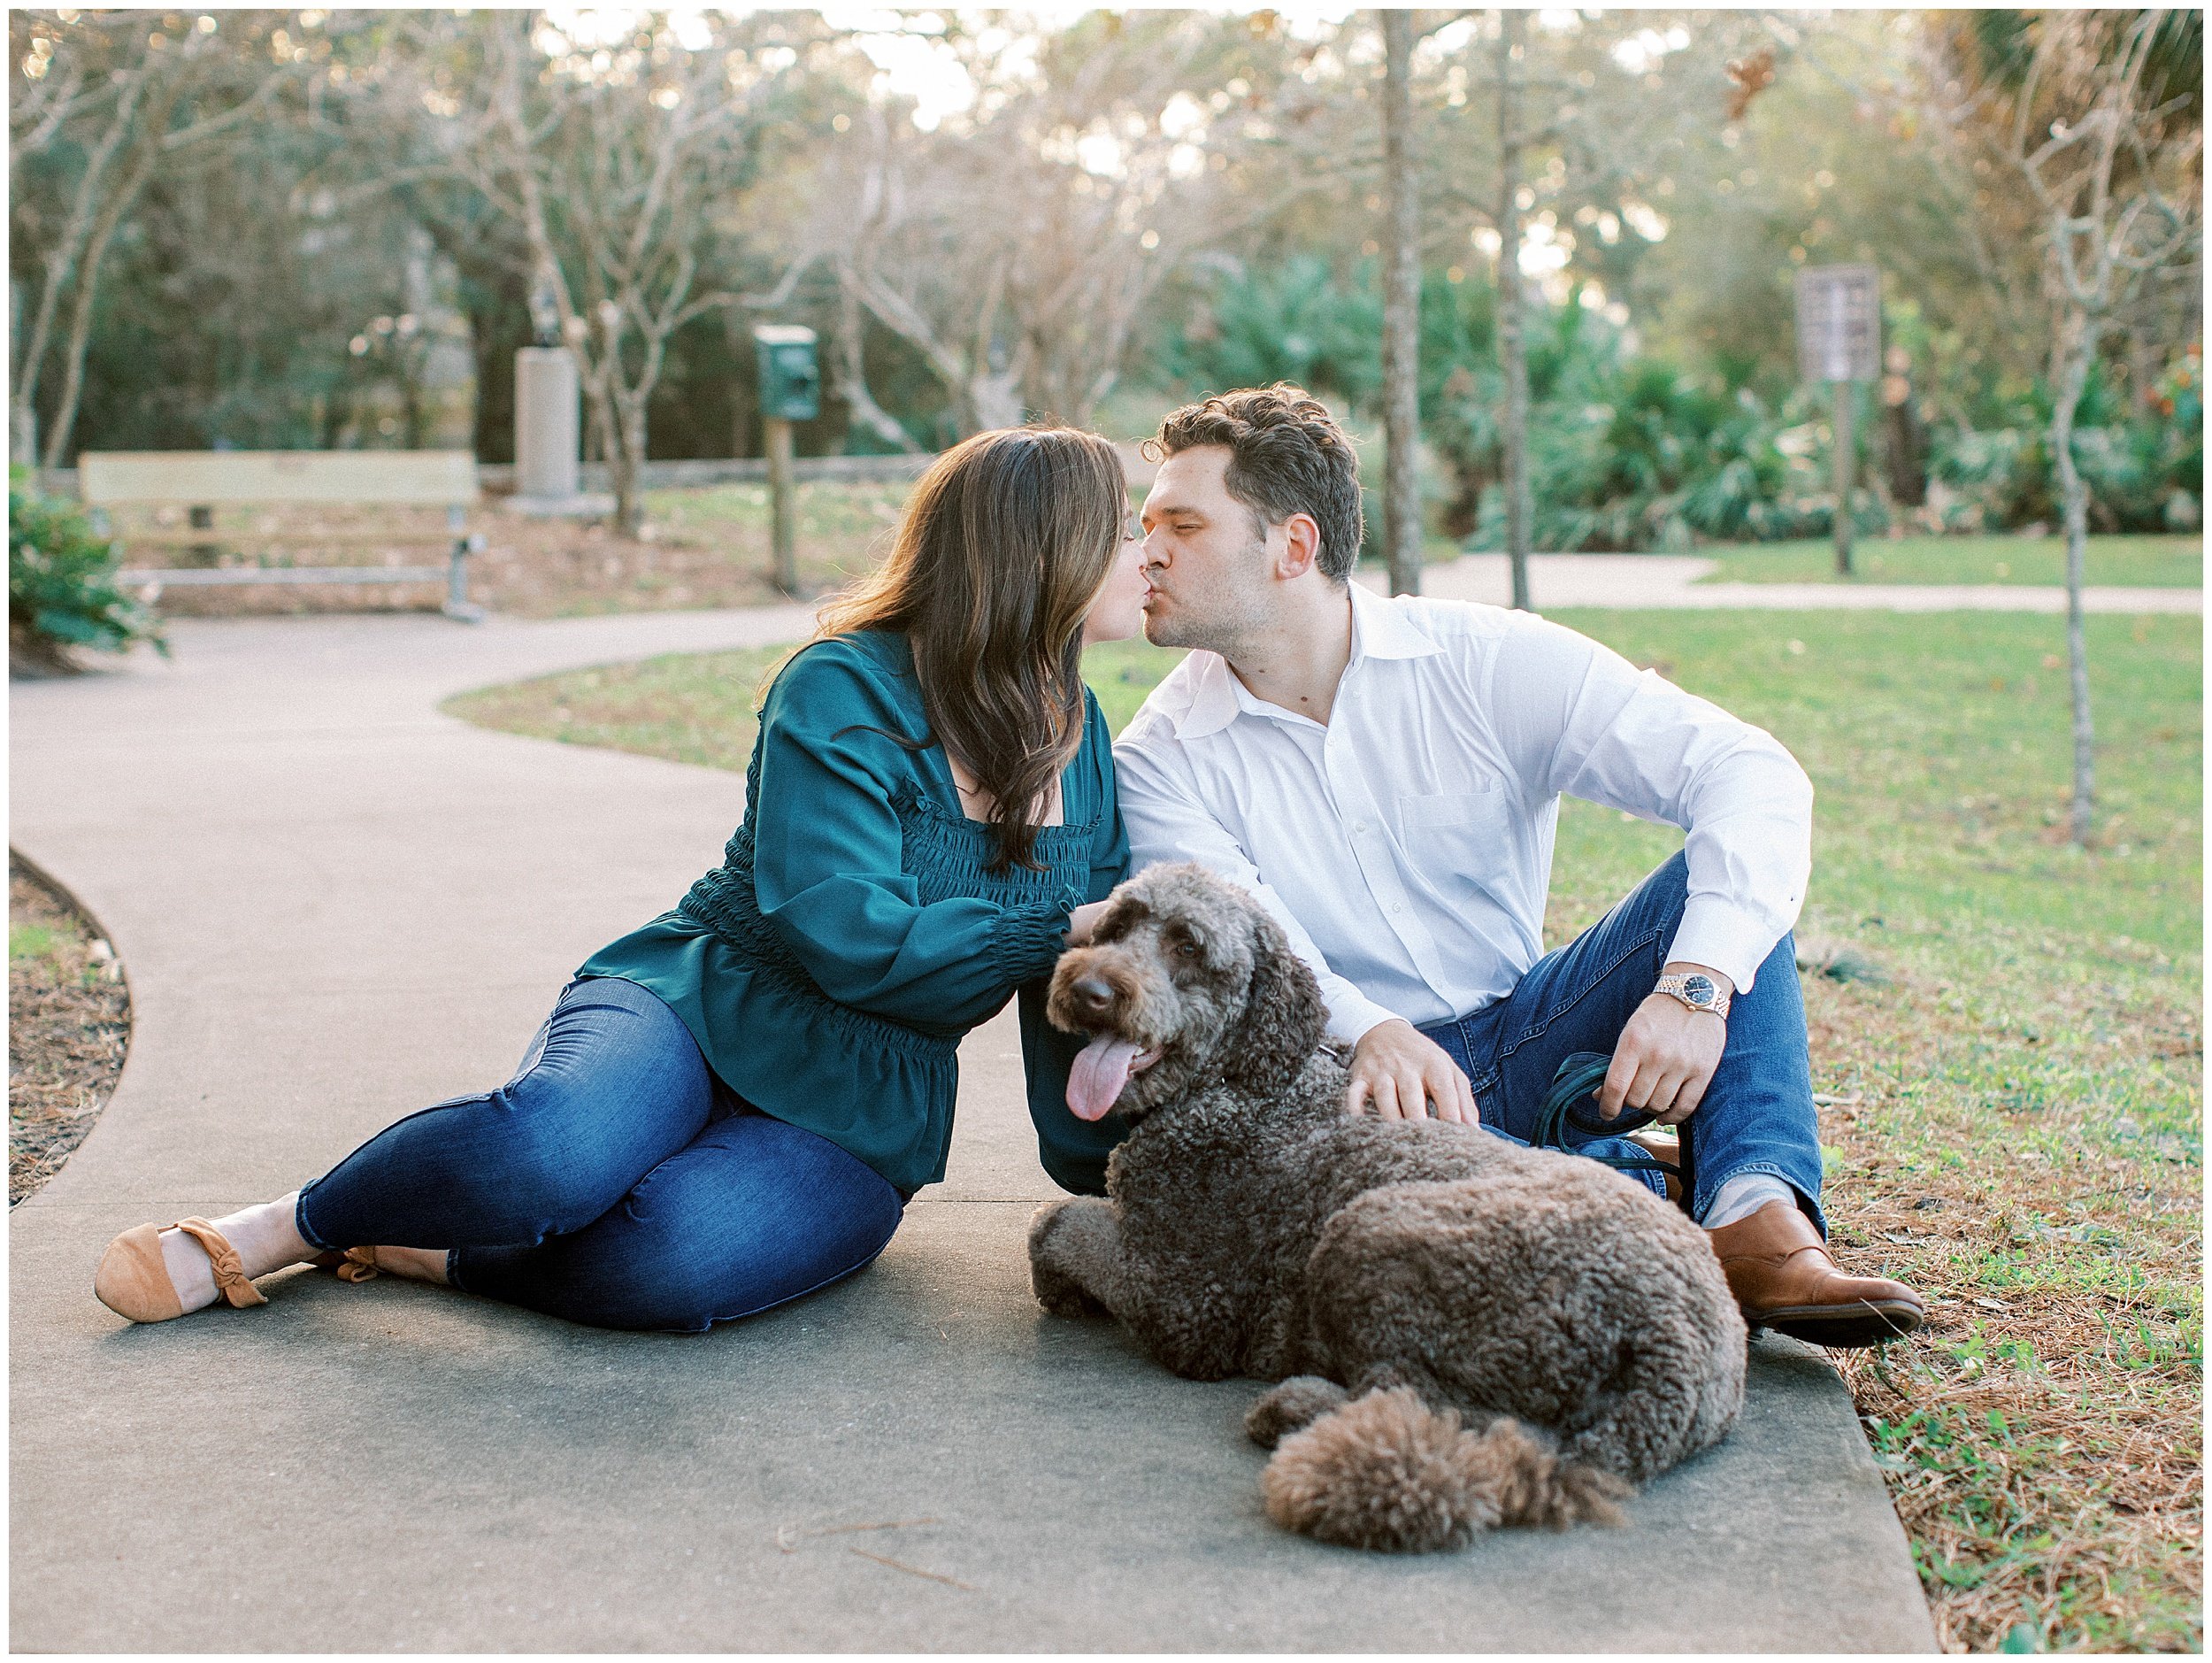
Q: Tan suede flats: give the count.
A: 2